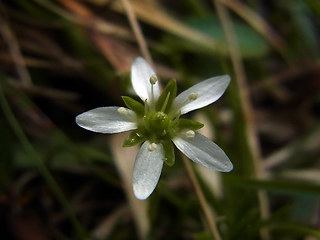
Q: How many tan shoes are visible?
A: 0